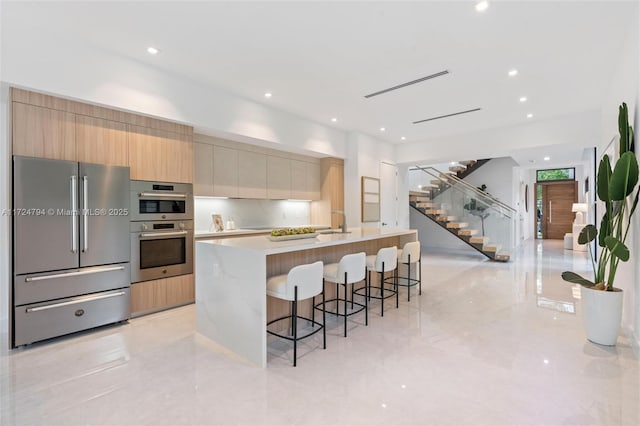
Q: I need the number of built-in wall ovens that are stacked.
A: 2